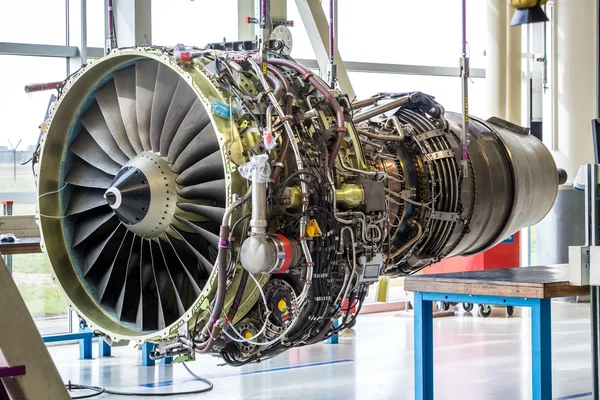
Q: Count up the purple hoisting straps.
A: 4